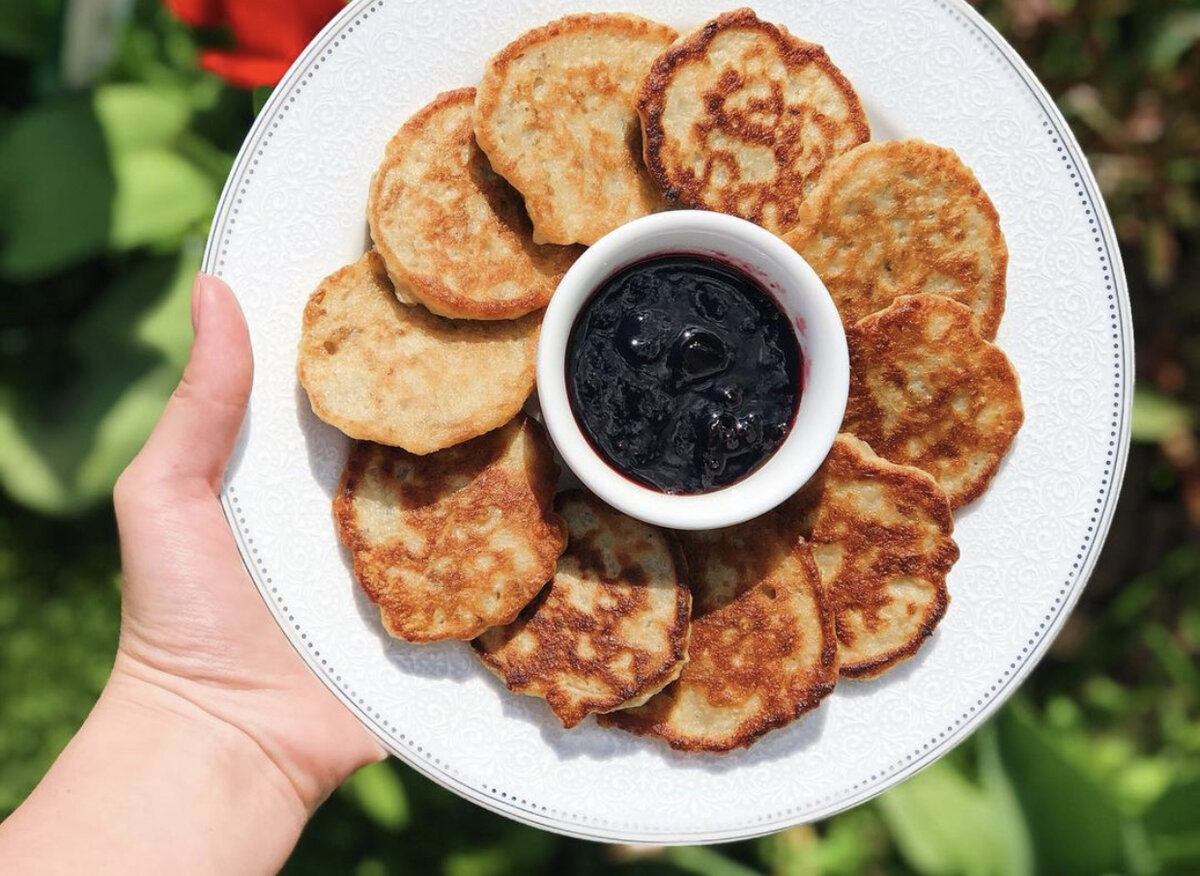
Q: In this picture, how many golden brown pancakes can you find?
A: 10